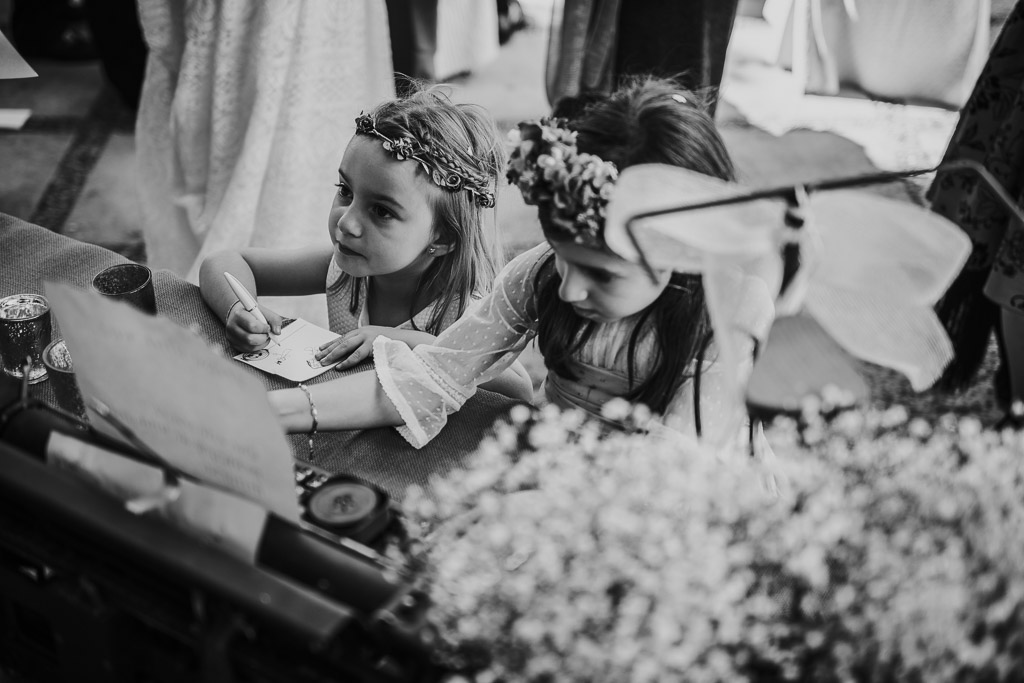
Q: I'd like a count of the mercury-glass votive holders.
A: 3